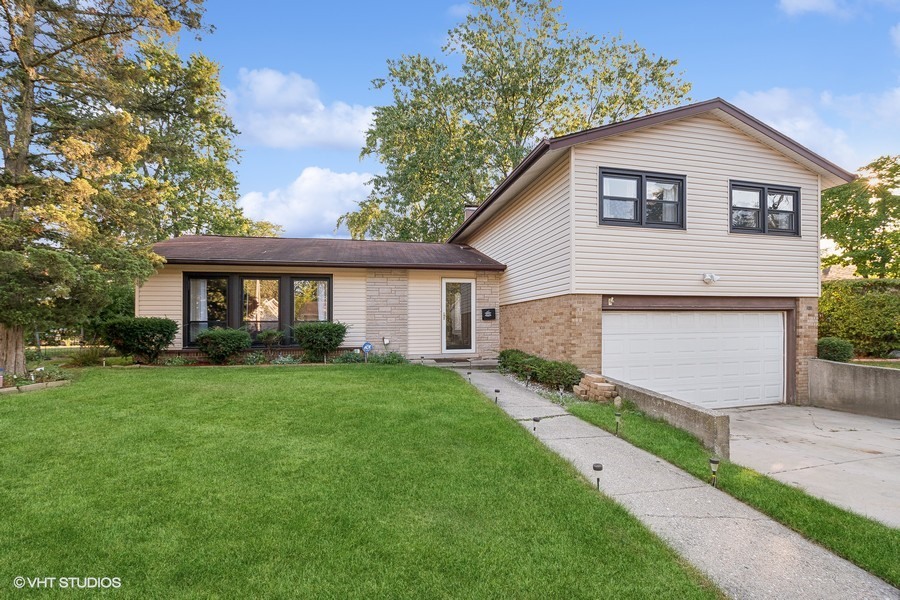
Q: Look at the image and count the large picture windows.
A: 3